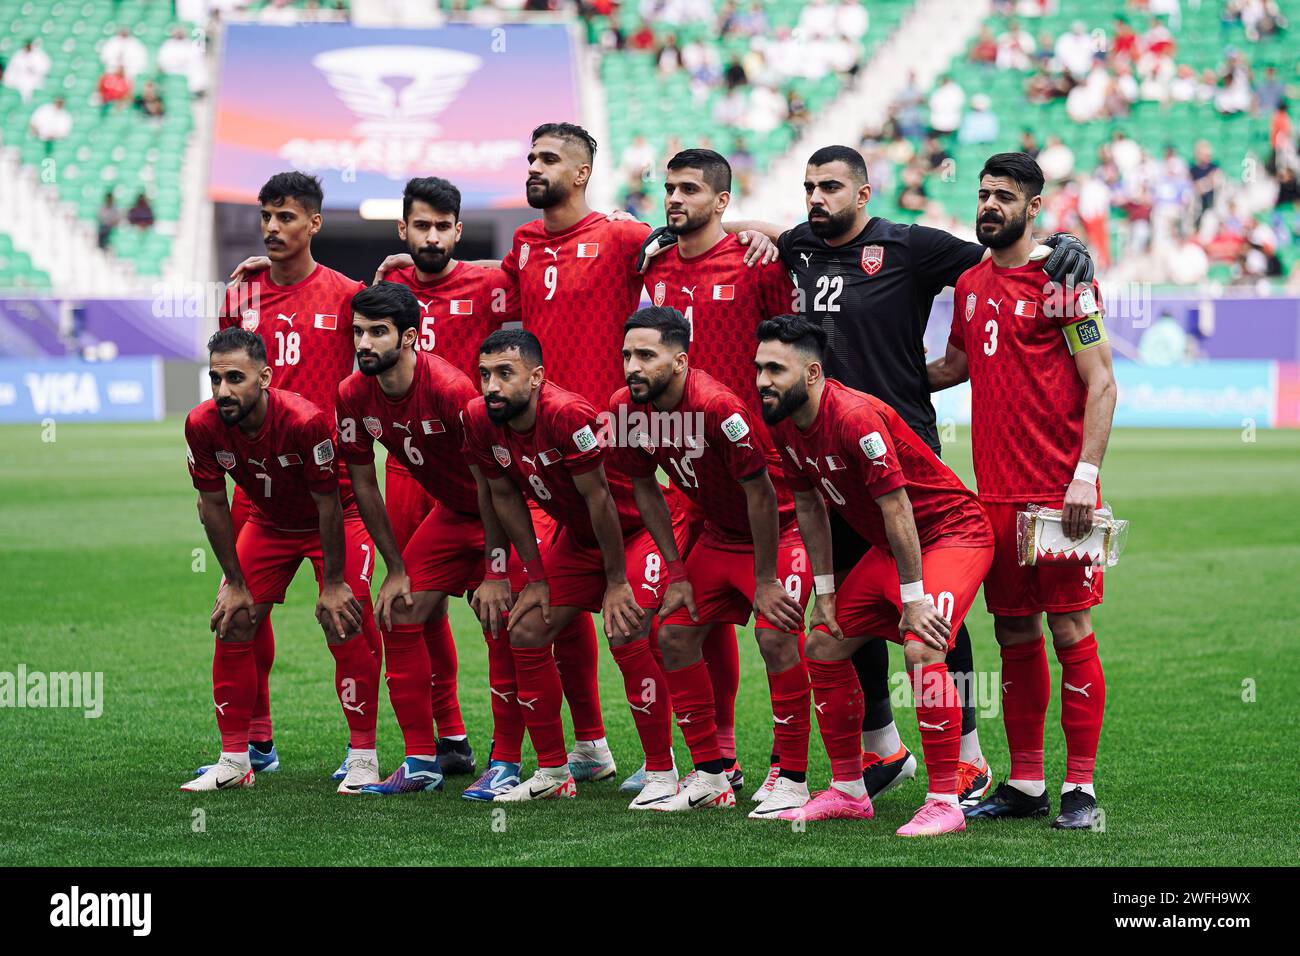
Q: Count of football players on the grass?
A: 11